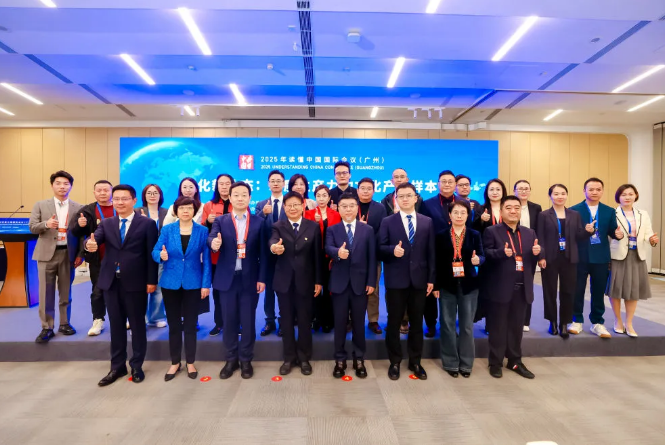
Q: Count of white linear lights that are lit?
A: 14